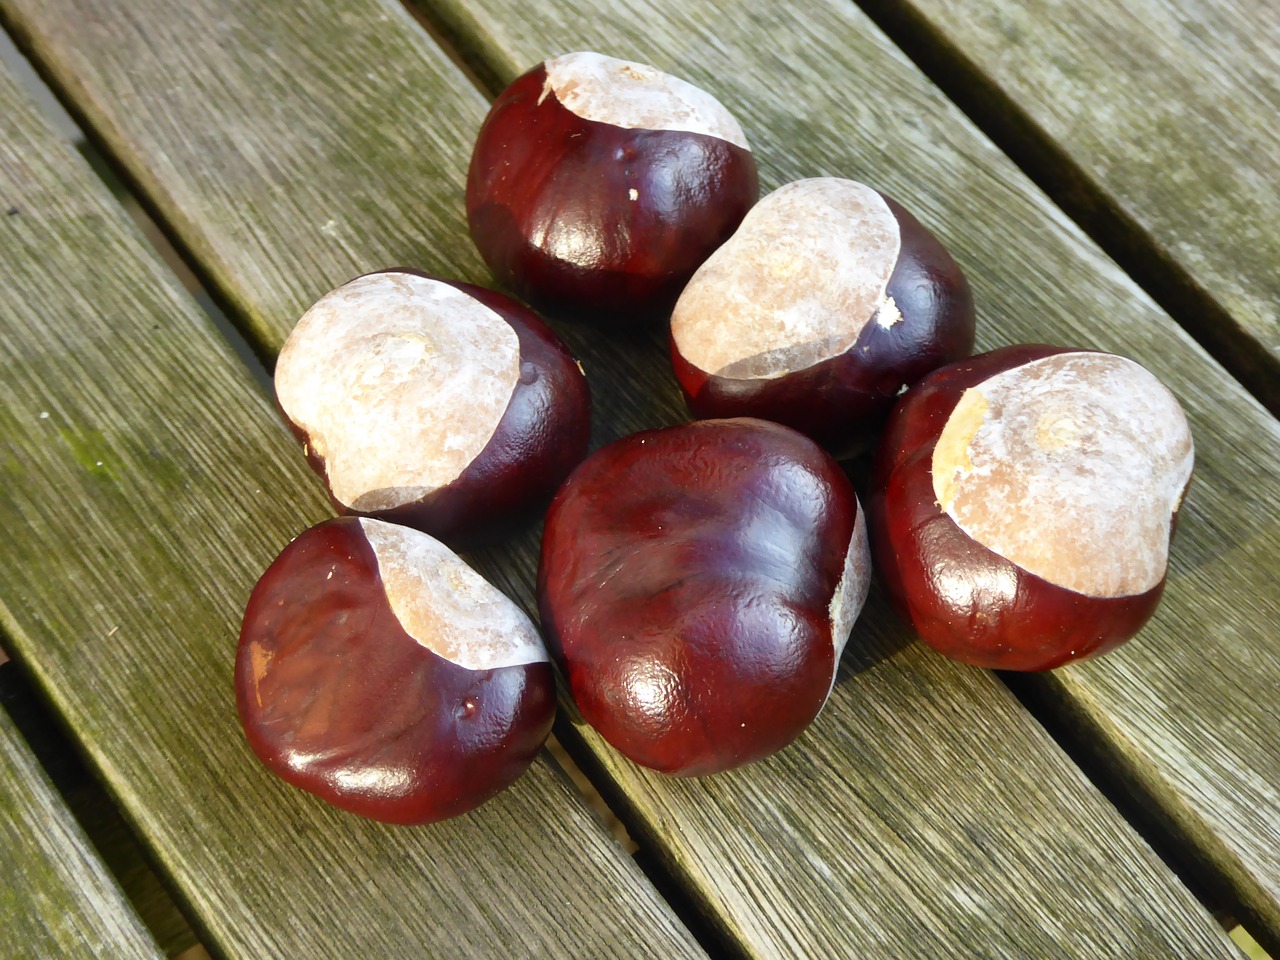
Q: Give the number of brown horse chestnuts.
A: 6